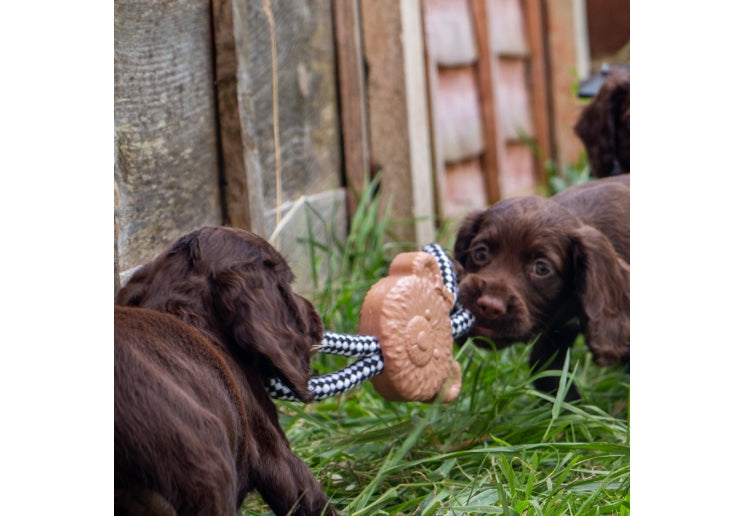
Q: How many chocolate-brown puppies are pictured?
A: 3